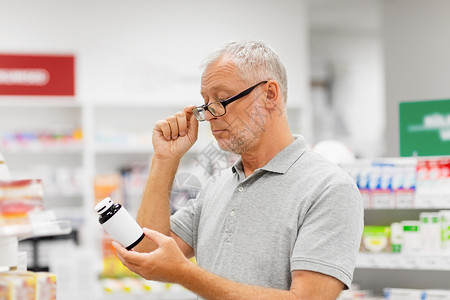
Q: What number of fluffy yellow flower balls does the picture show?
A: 0